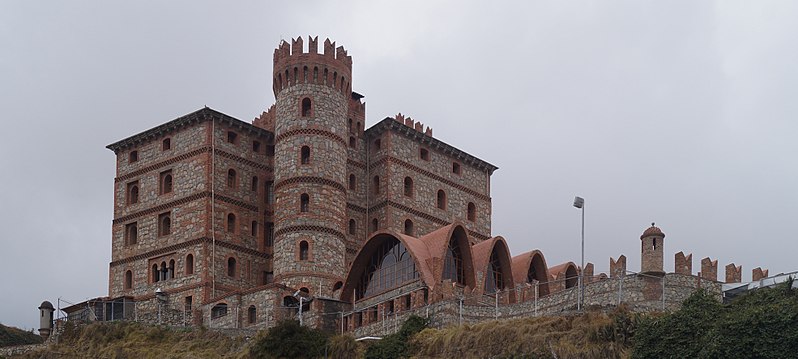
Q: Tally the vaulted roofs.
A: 5